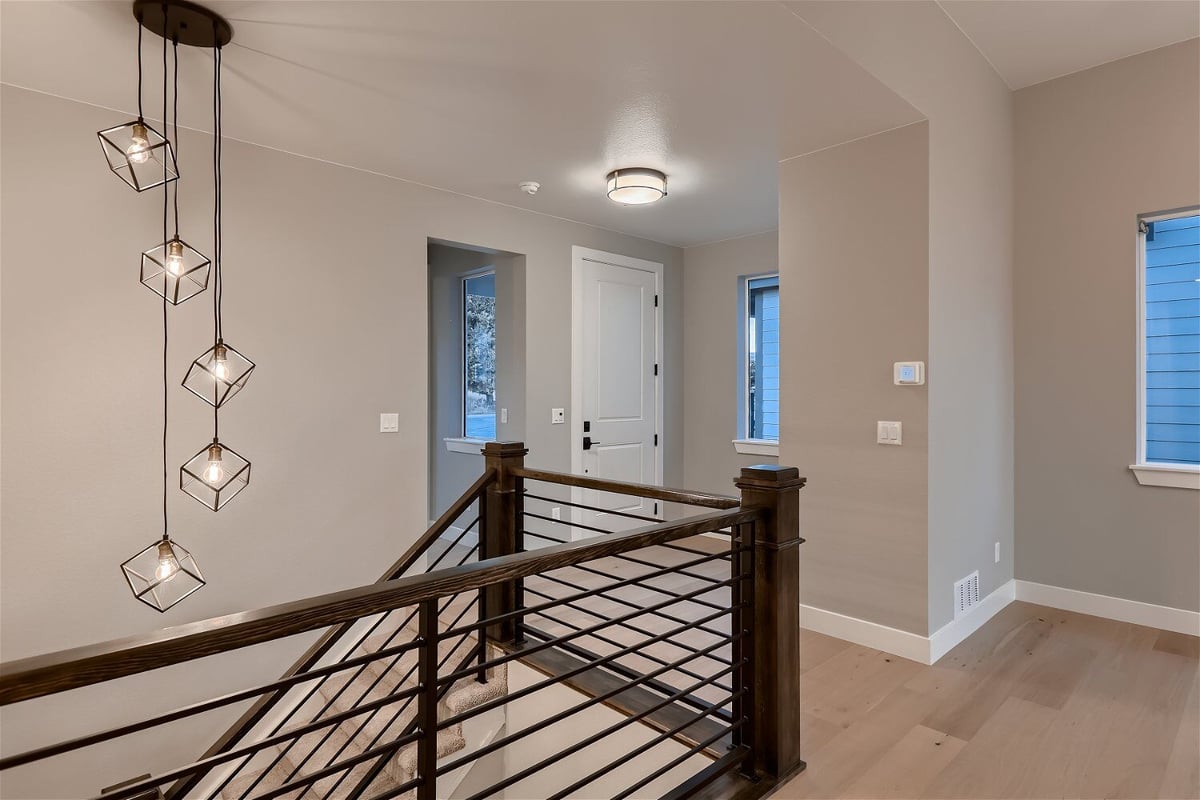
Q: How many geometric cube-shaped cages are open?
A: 5